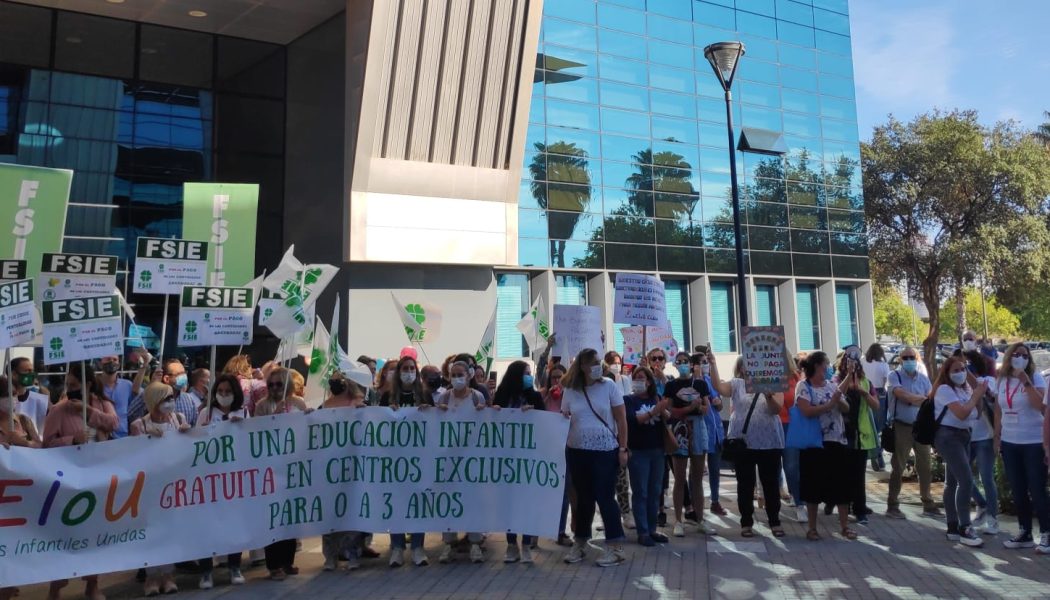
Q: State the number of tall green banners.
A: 2